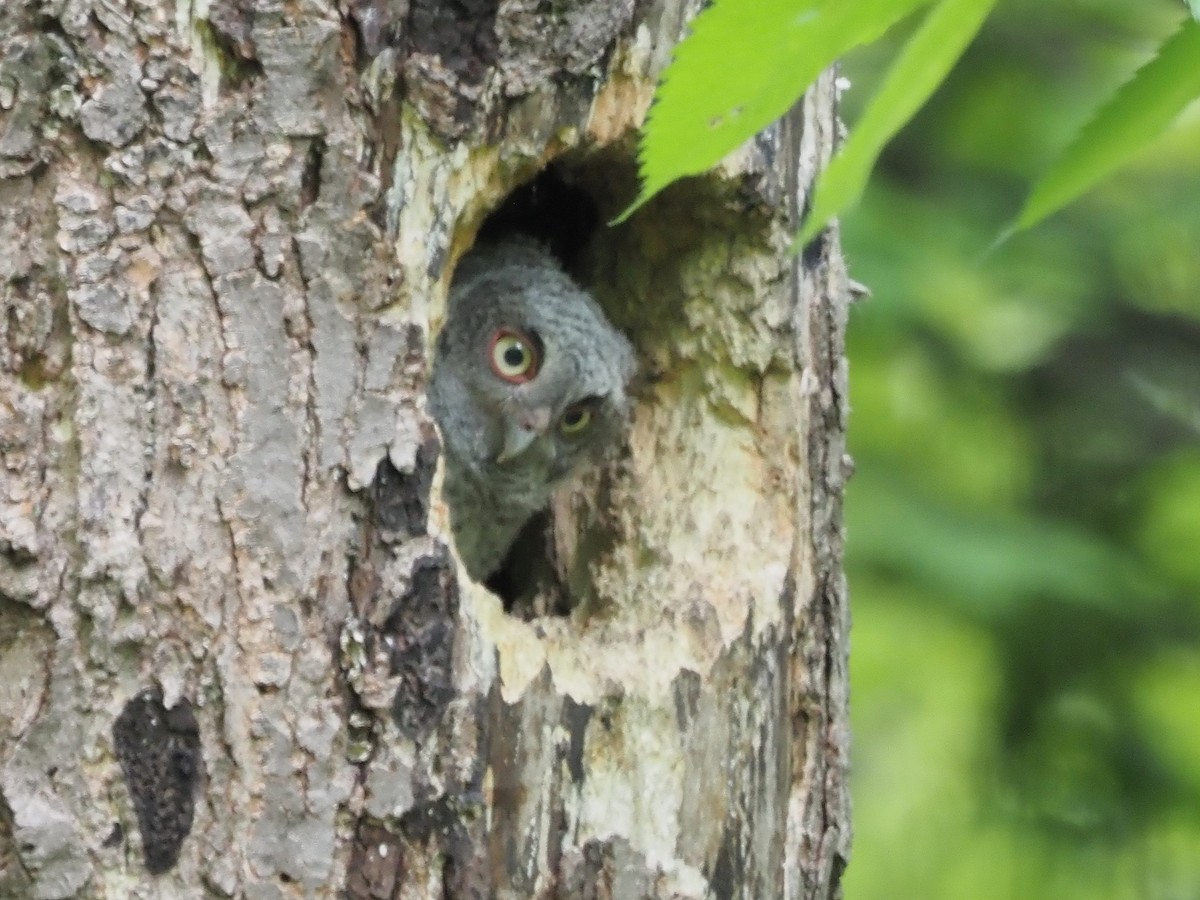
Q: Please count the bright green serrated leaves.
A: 3